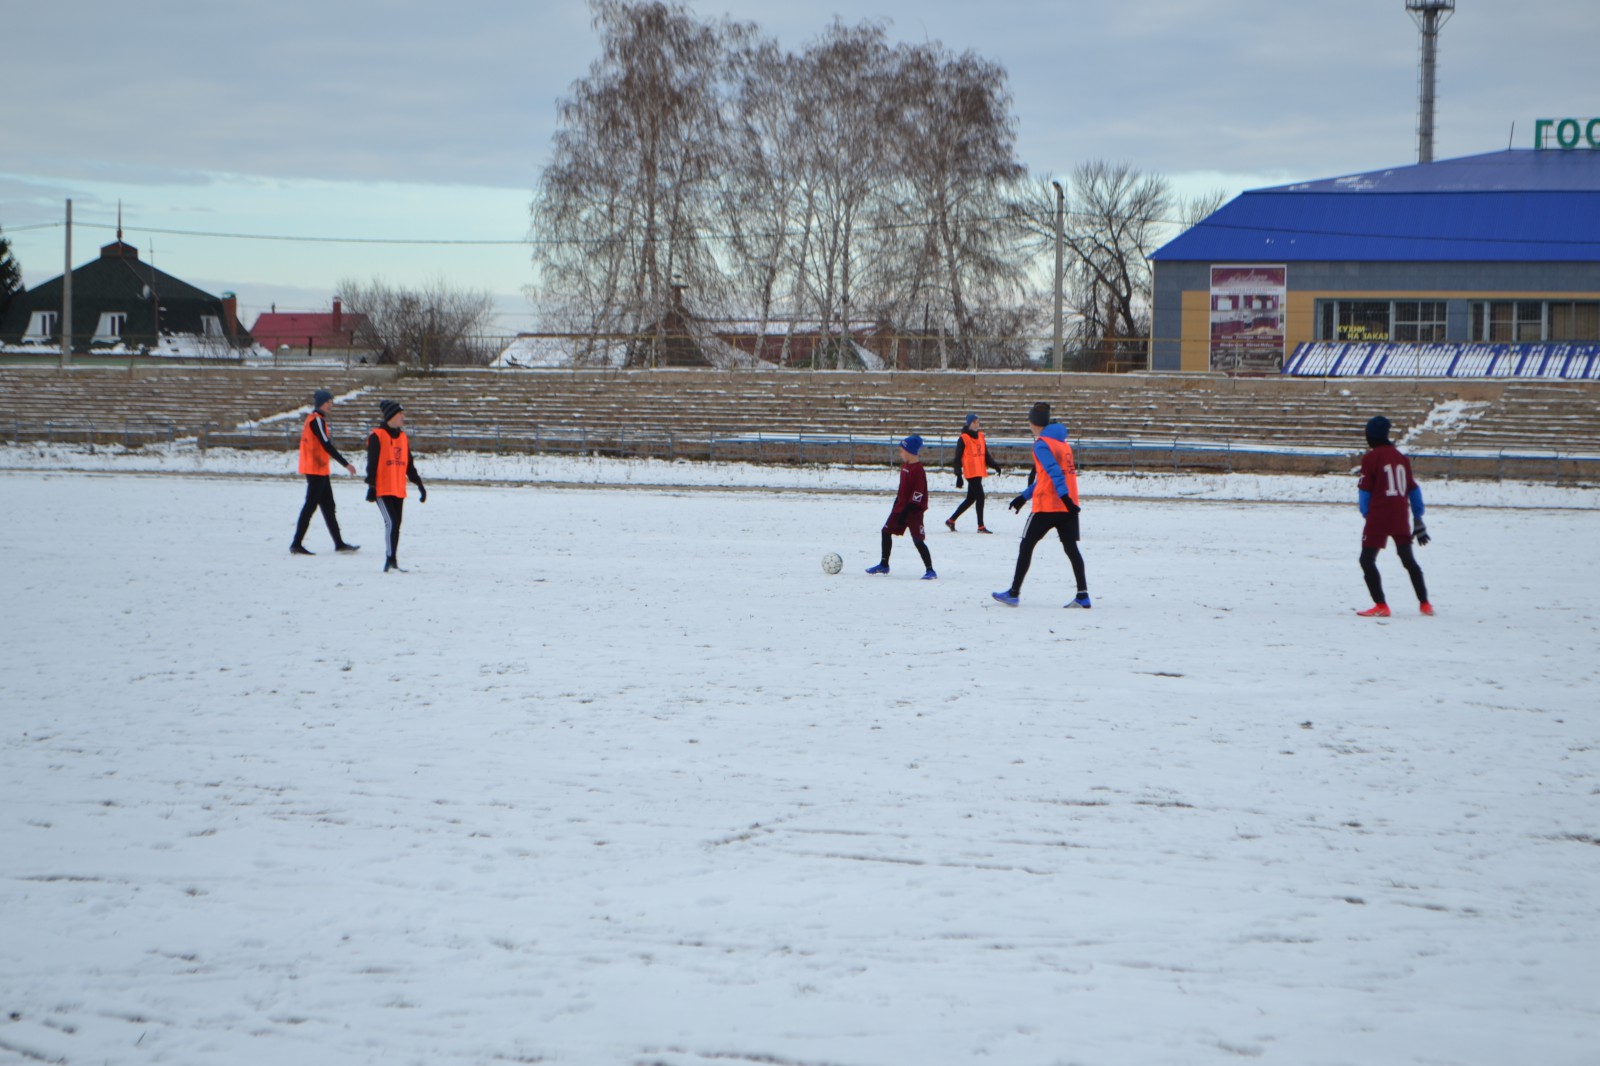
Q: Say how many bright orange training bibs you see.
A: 4